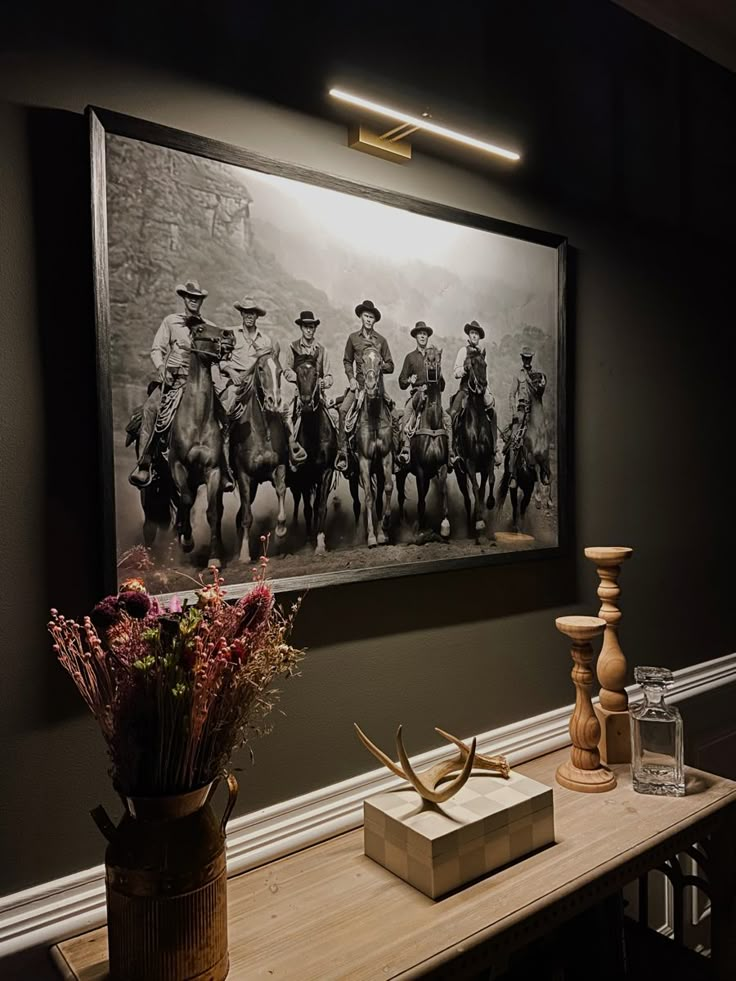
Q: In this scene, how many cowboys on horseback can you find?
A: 7